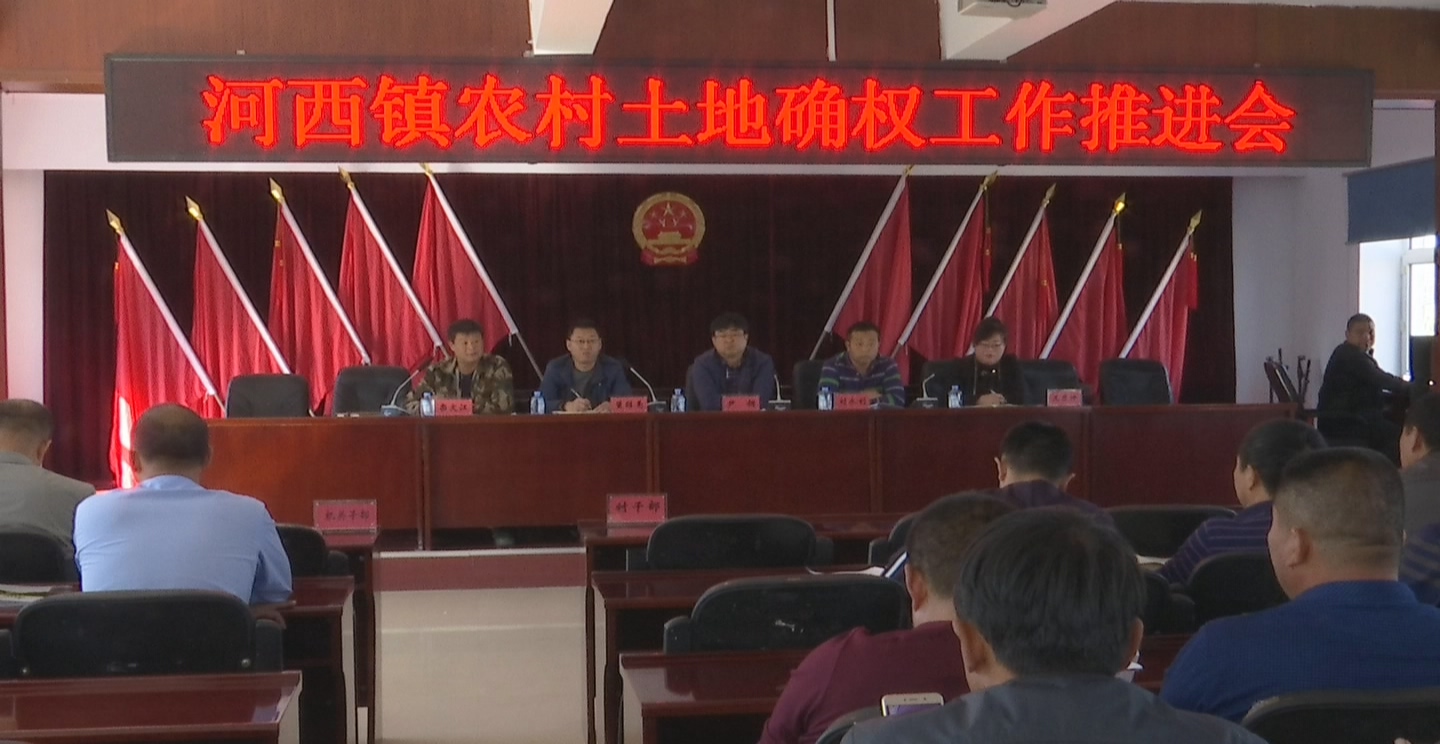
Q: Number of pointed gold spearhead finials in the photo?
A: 10